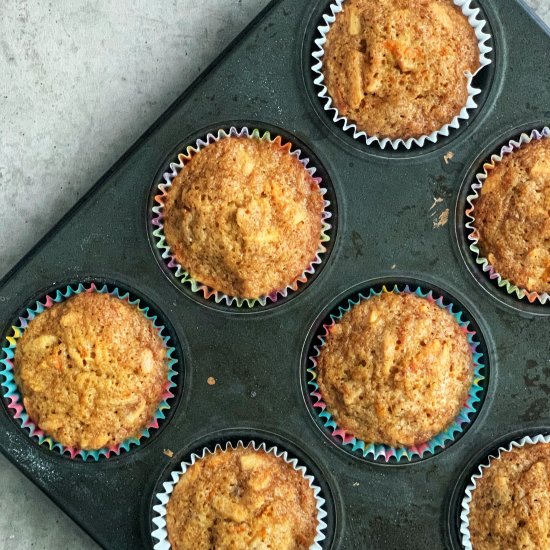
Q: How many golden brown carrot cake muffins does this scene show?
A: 7